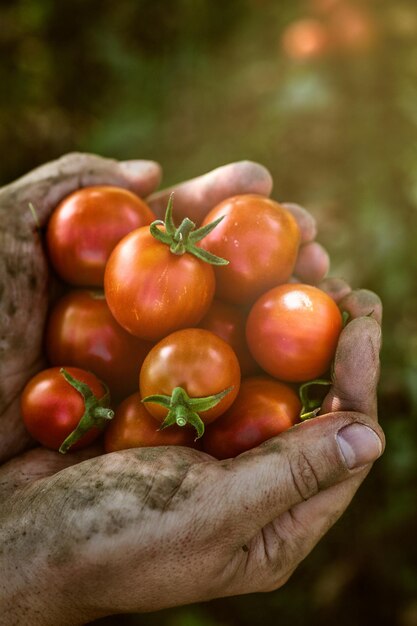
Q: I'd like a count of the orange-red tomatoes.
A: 10